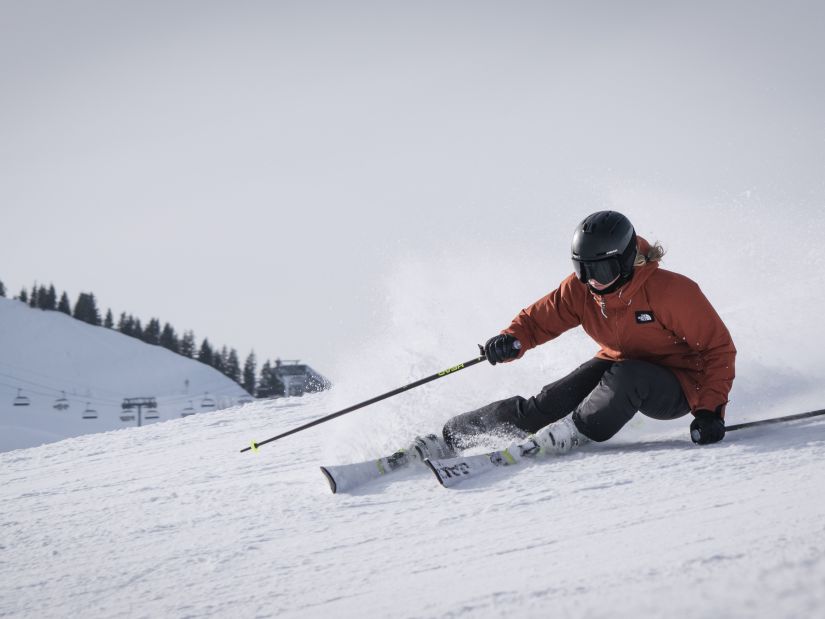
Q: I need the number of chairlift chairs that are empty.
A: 4